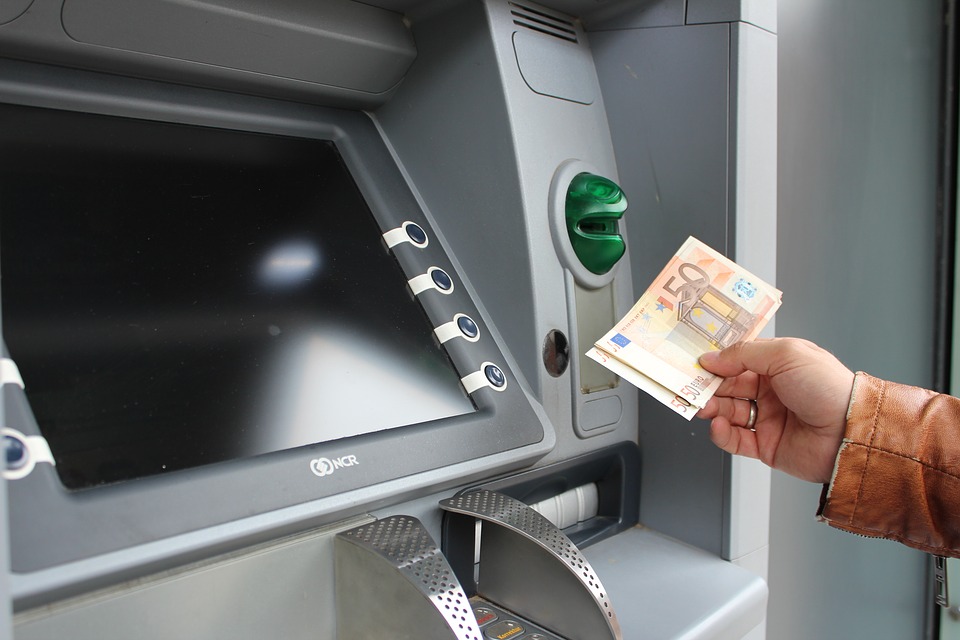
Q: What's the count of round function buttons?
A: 5